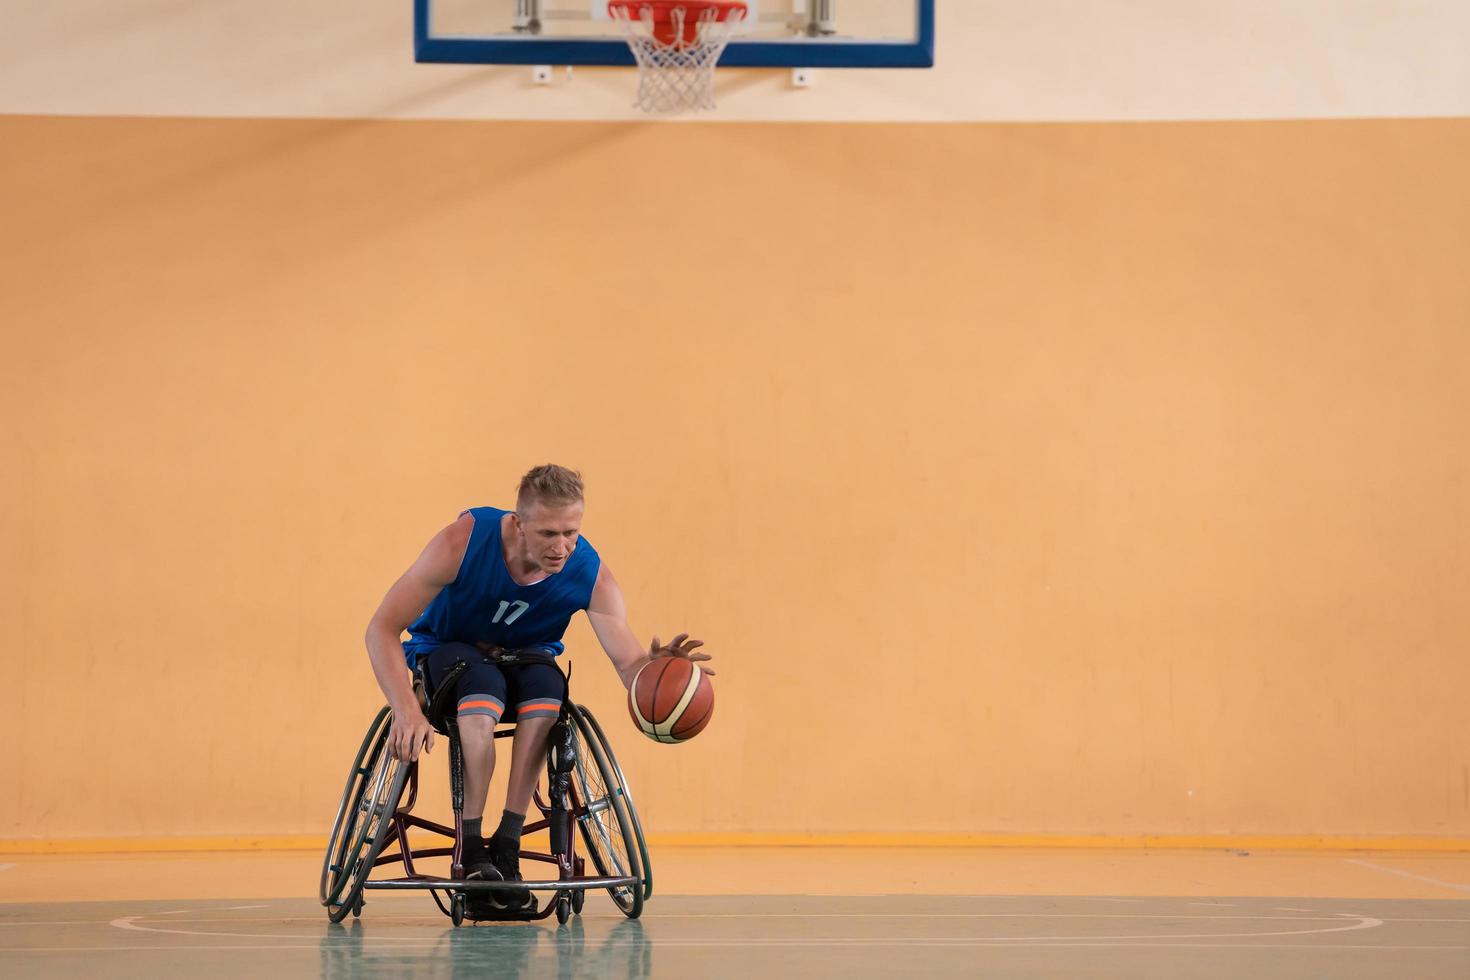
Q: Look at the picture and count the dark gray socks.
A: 2